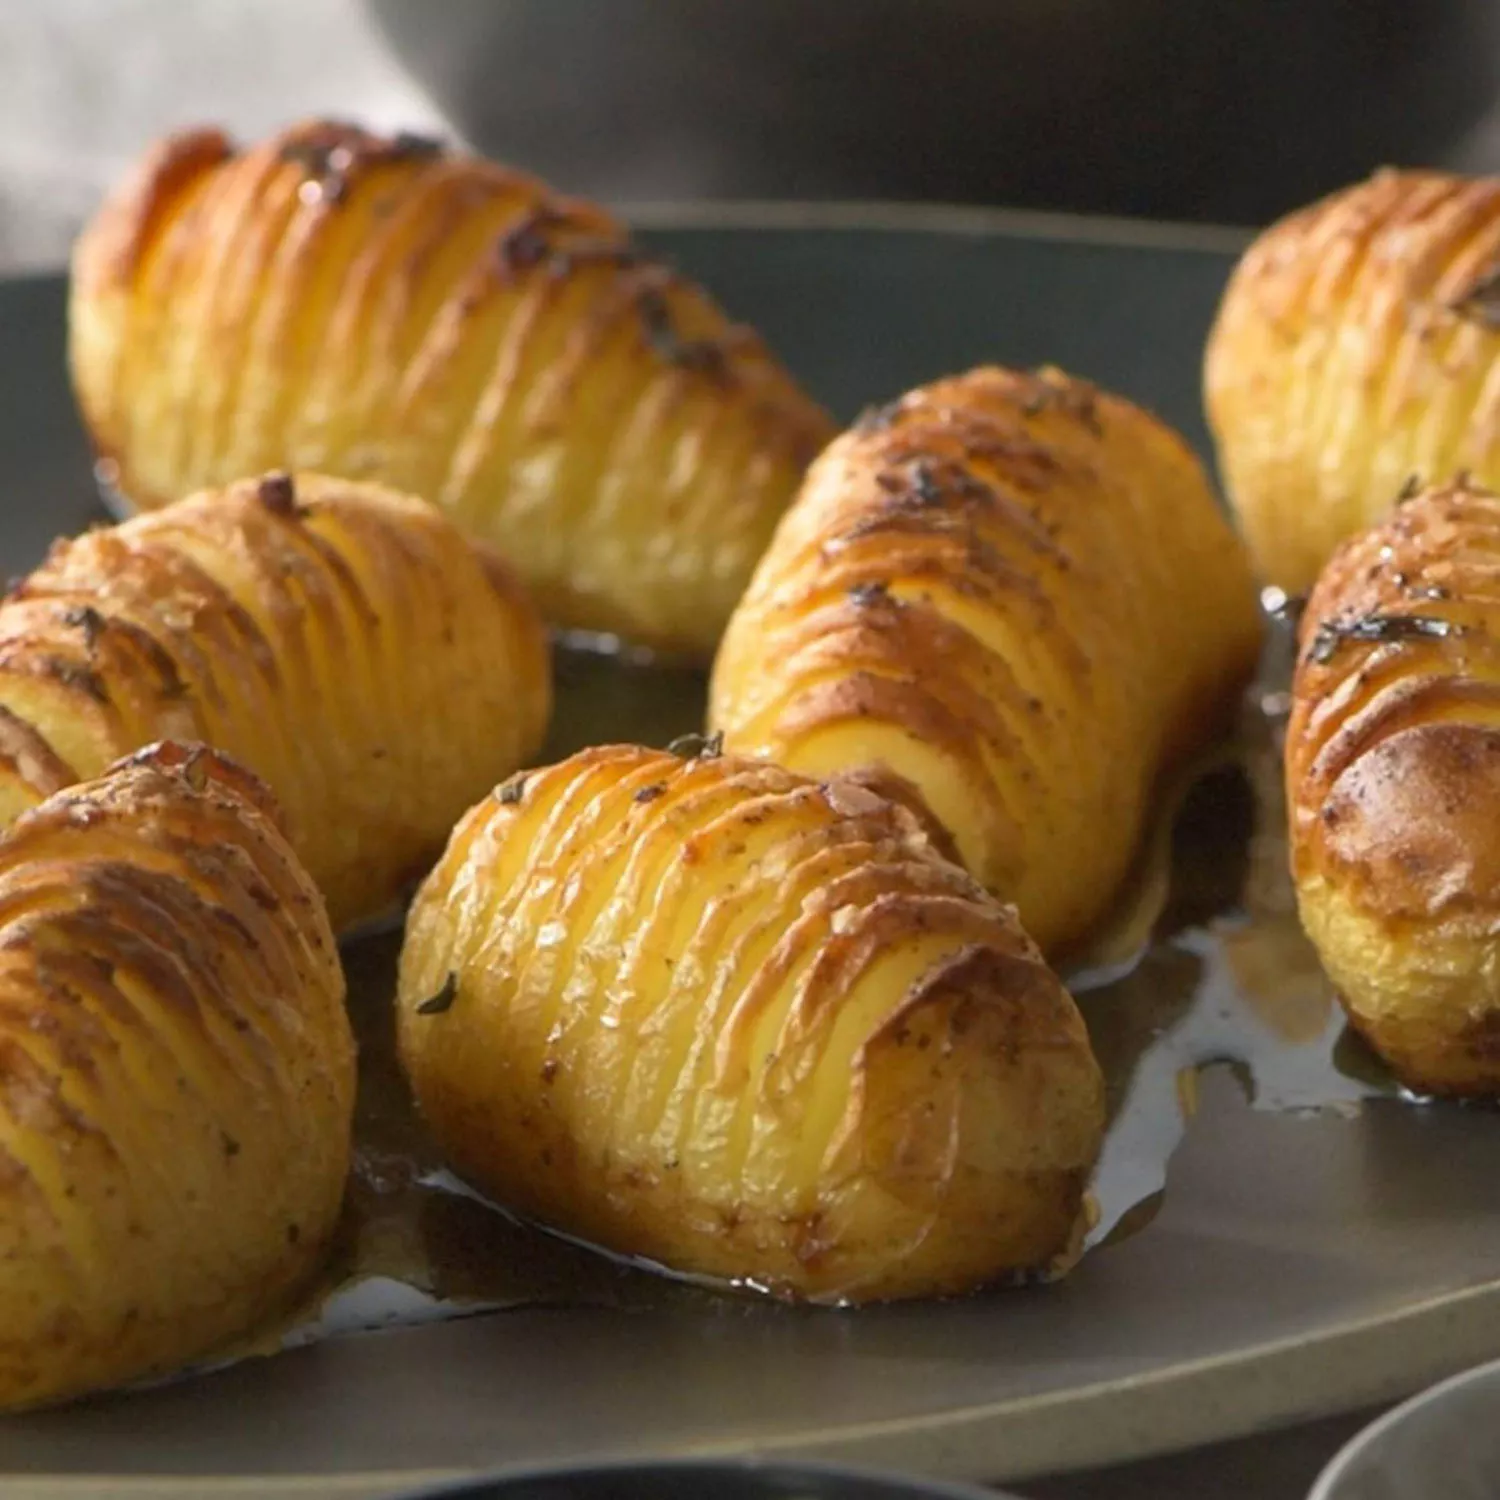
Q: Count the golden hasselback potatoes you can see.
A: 7